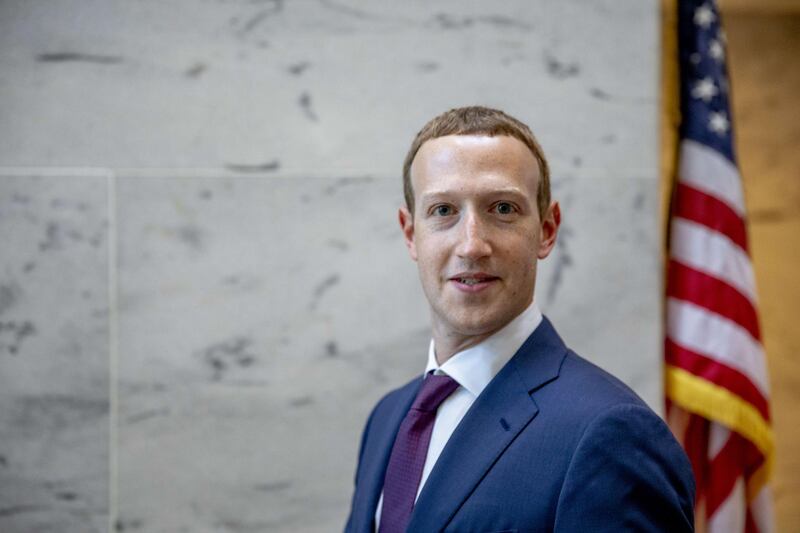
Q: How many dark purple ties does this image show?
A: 1